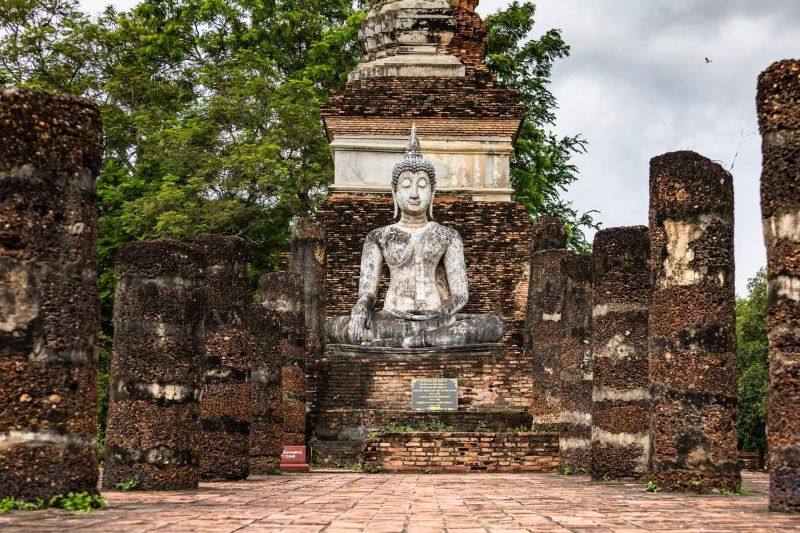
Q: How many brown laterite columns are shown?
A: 12